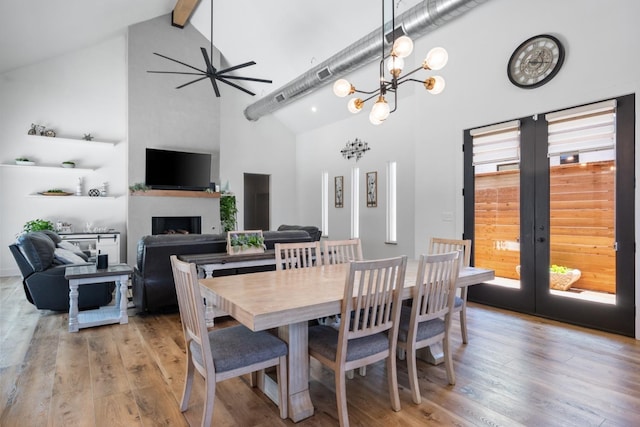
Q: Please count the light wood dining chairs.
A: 6